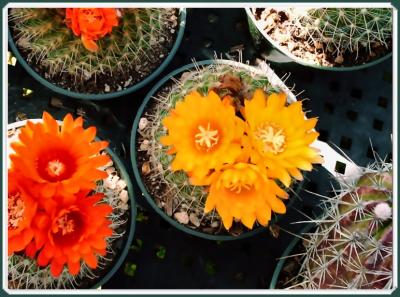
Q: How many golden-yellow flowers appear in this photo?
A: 3